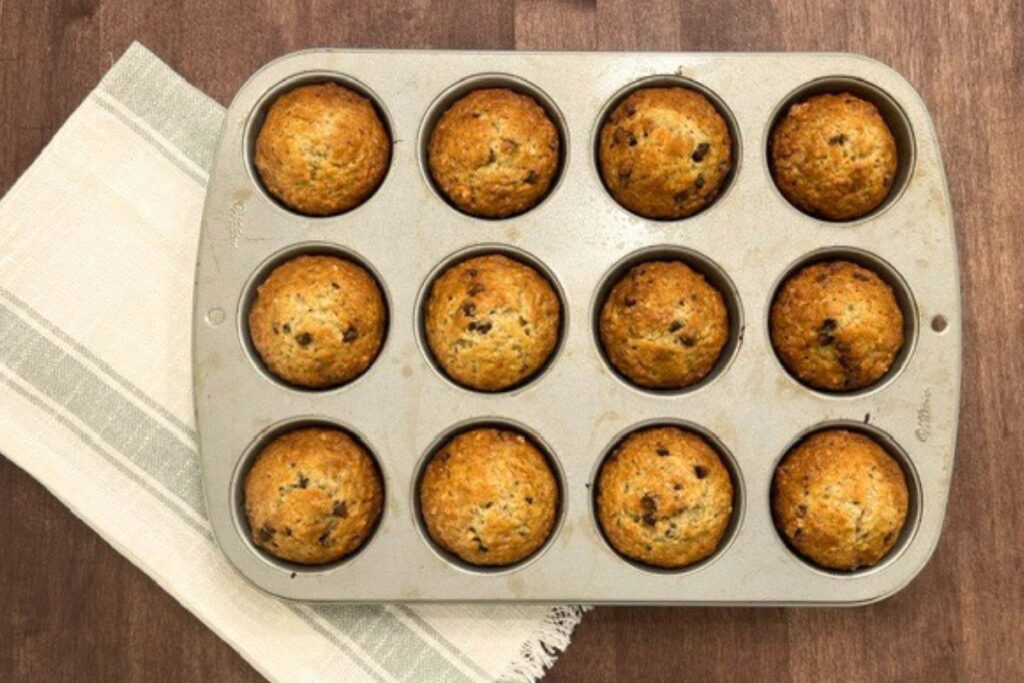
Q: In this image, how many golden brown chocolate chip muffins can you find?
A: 12